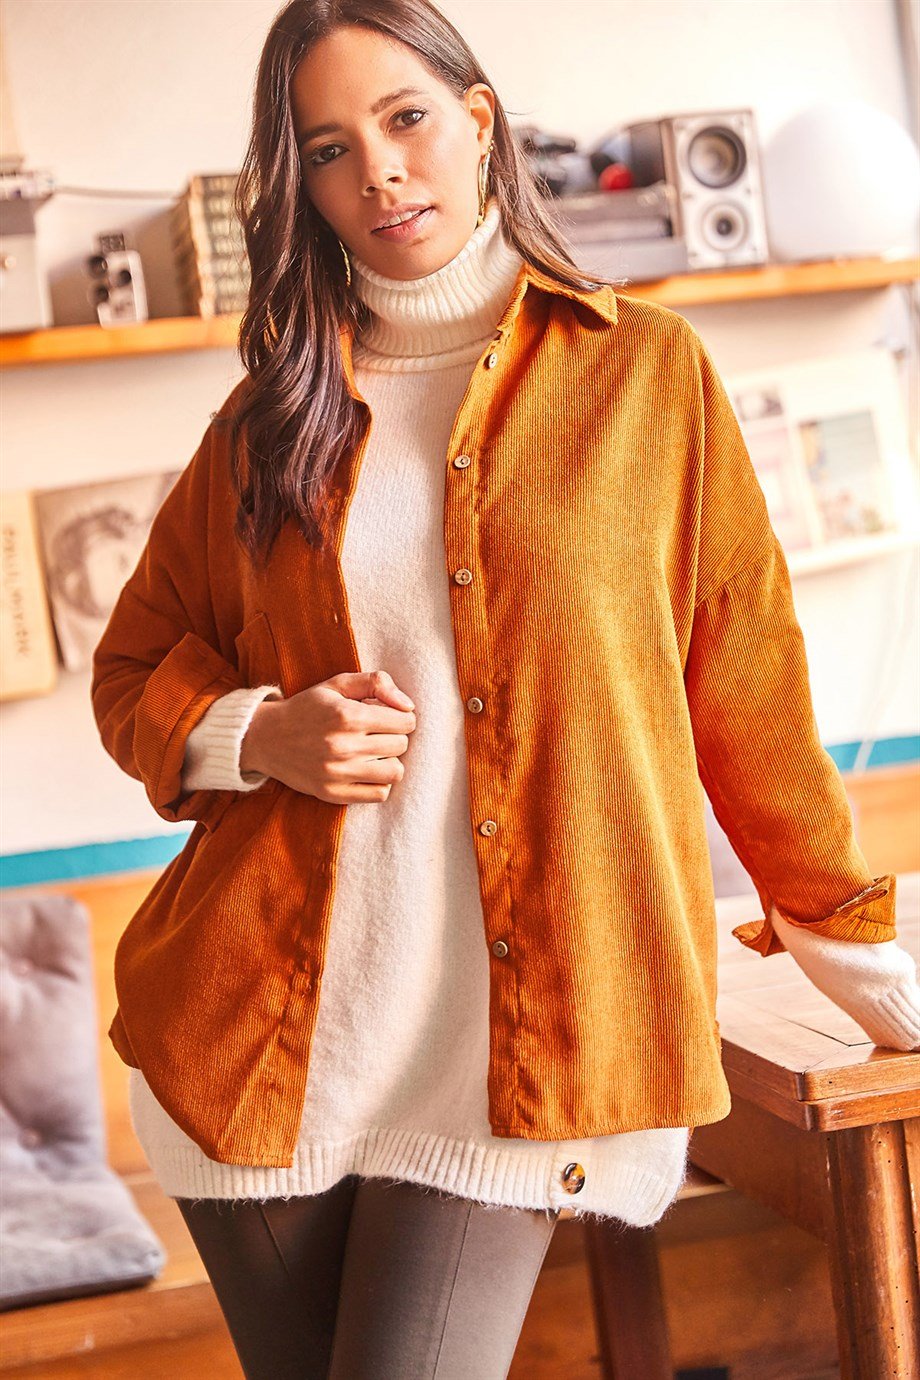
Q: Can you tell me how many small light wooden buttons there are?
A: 6